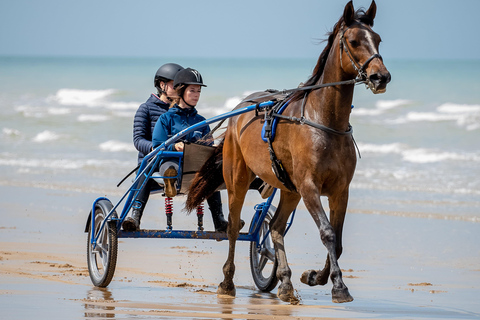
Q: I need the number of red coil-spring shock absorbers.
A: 2